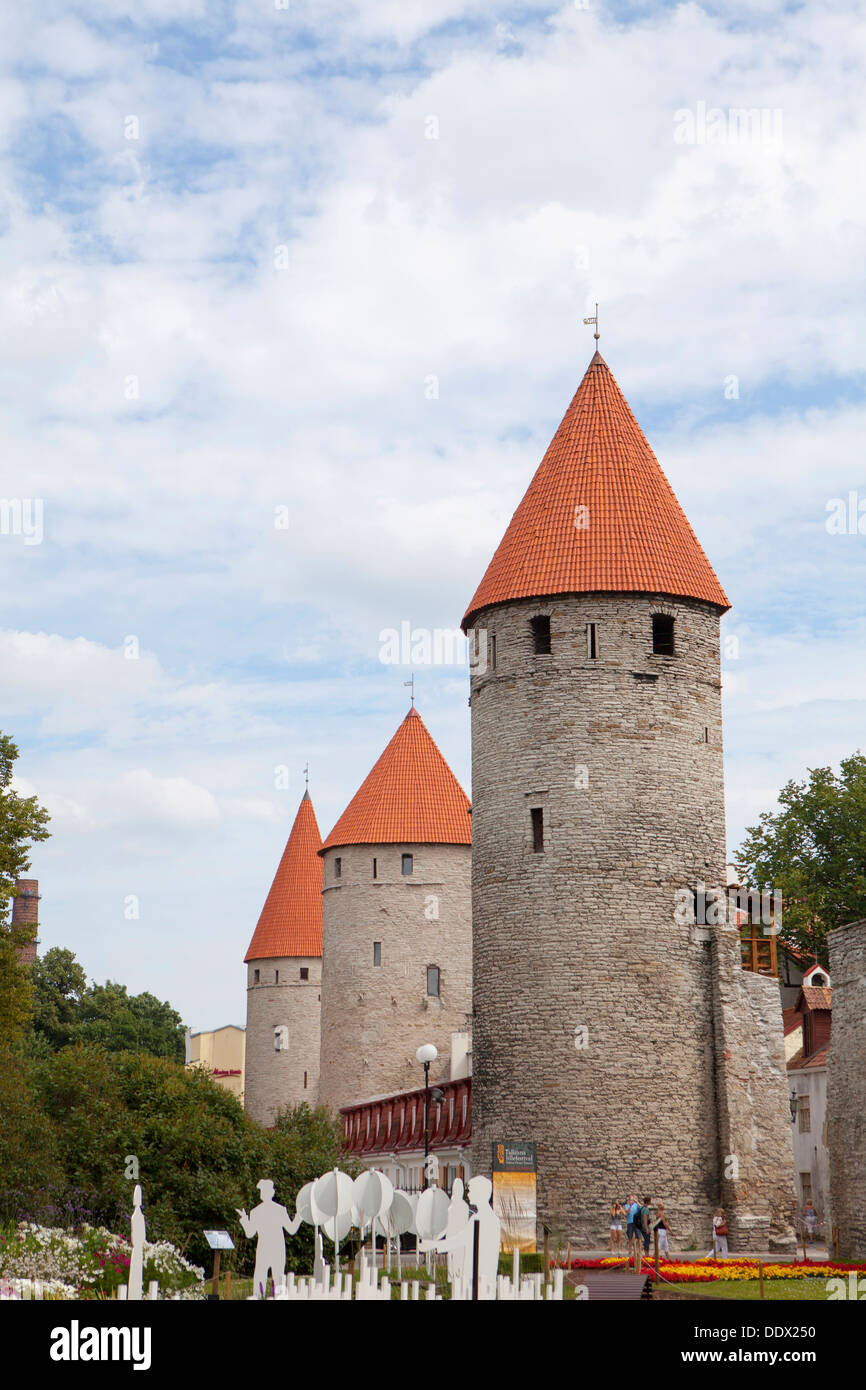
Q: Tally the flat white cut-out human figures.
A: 4